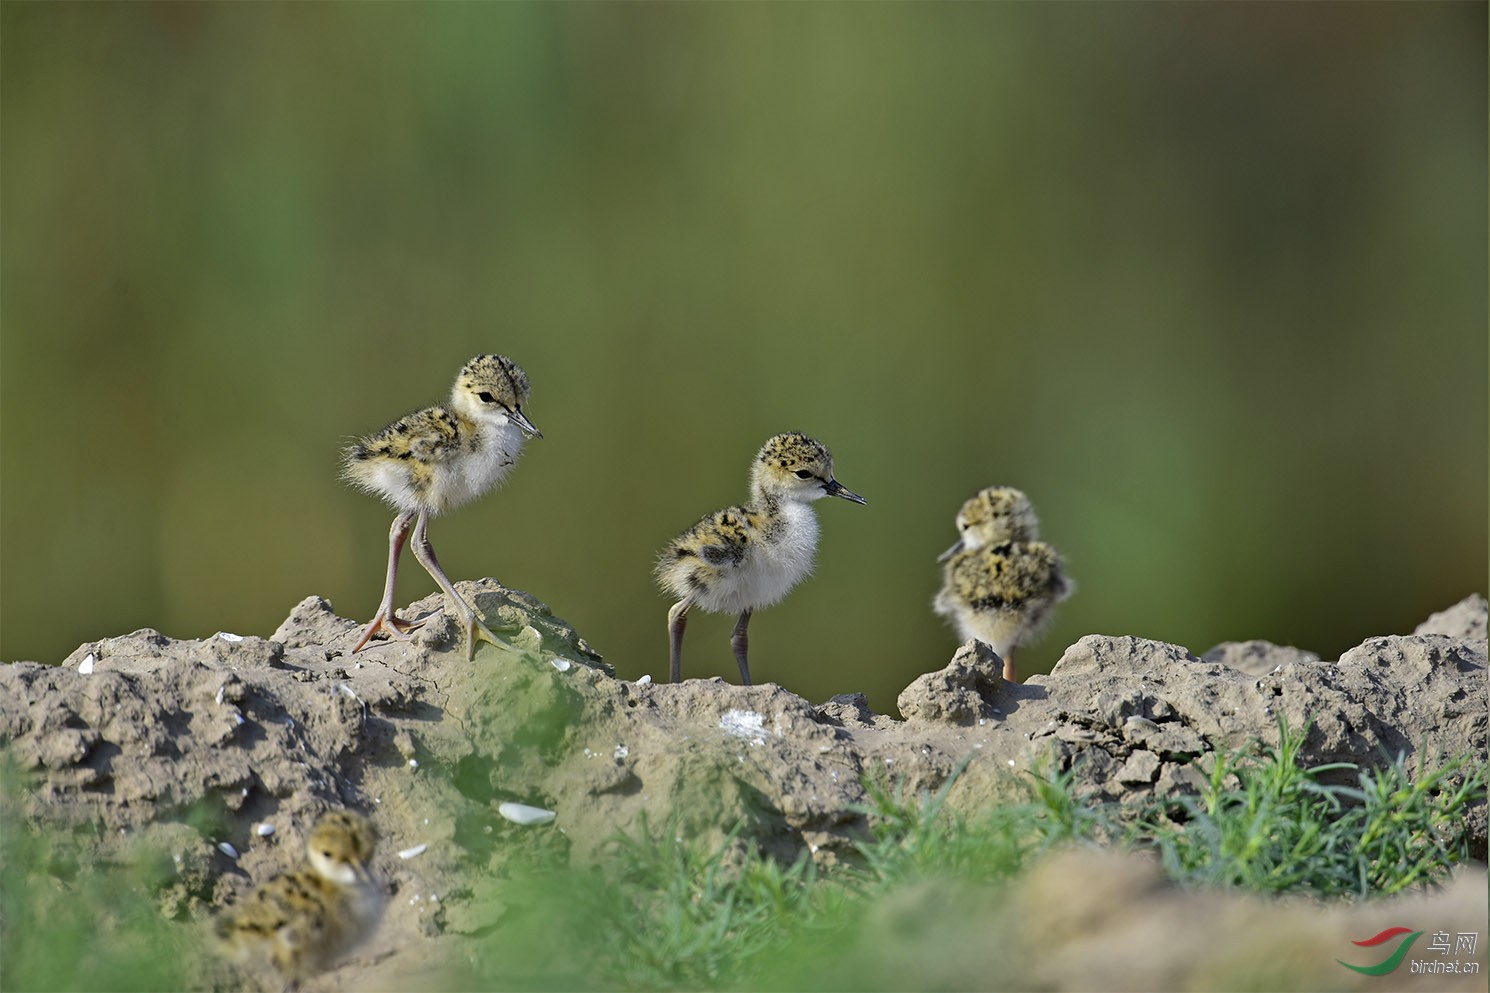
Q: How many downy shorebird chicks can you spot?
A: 4